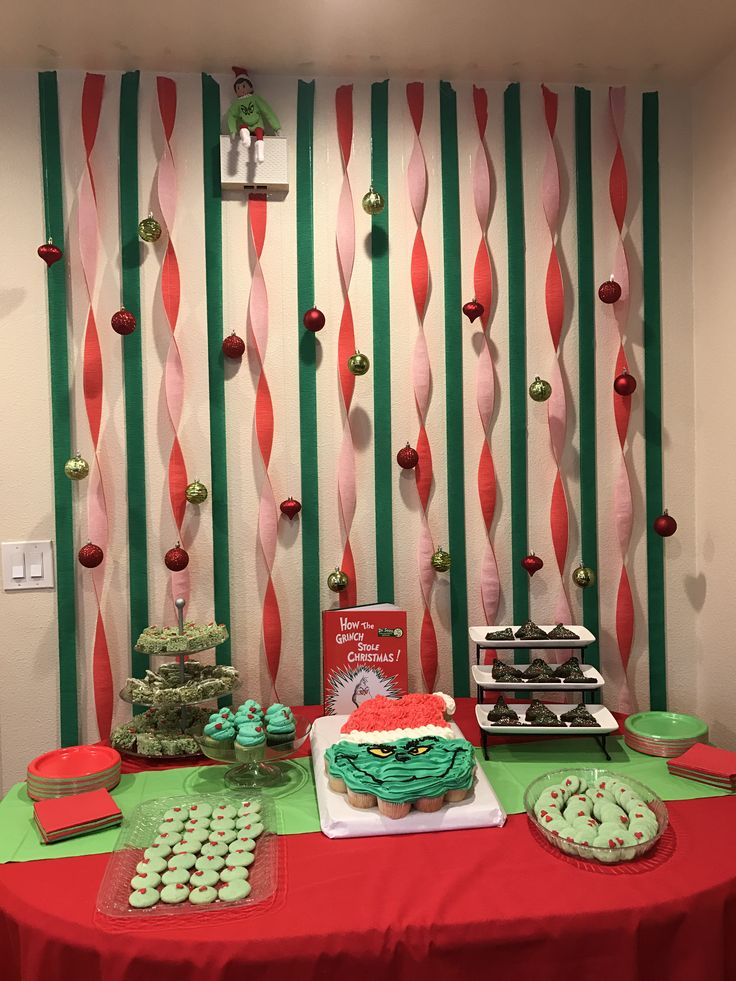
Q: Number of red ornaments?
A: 13